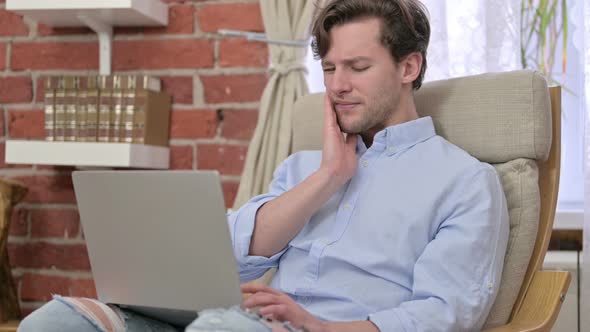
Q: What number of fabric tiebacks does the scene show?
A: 1